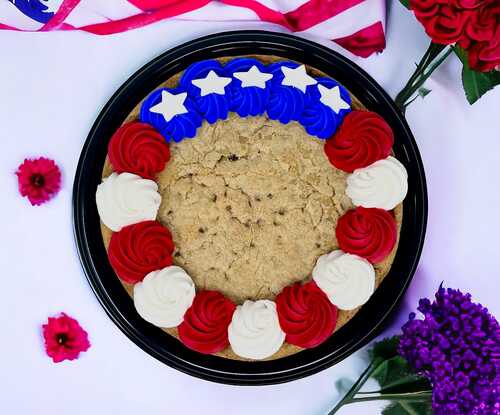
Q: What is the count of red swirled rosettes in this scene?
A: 6